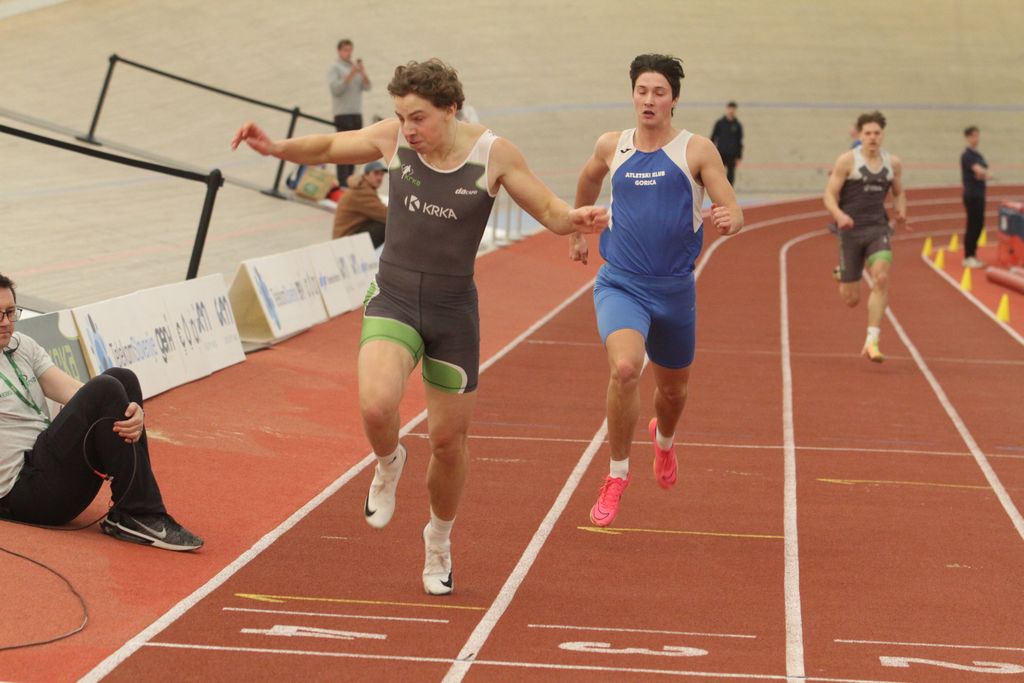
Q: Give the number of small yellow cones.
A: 6